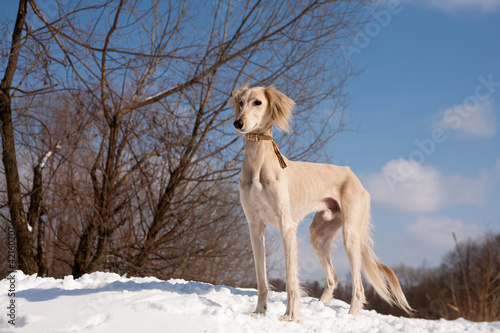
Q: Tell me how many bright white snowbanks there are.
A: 1